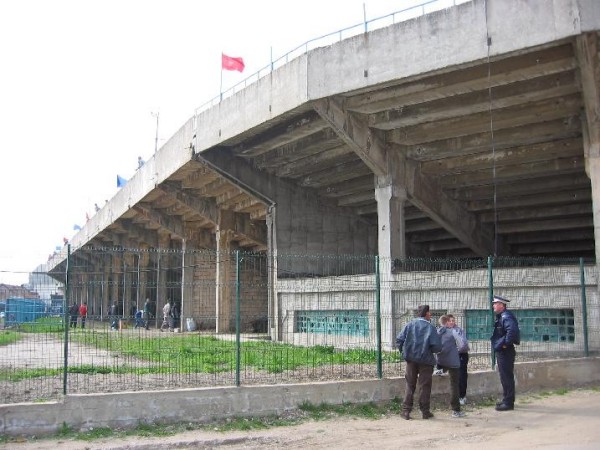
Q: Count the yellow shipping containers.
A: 0